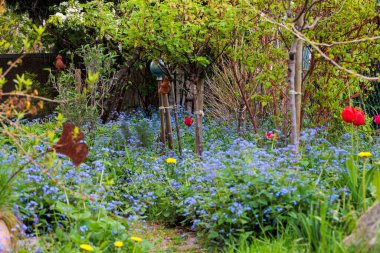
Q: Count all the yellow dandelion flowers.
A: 5